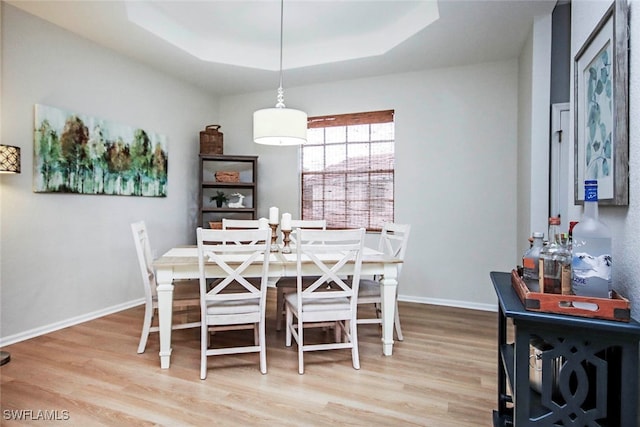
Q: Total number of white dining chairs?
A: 6